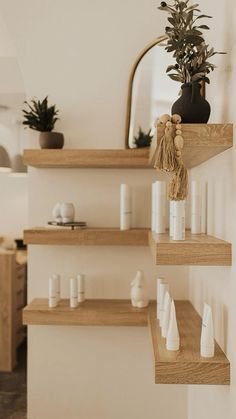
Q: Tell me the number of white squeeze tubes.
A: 3